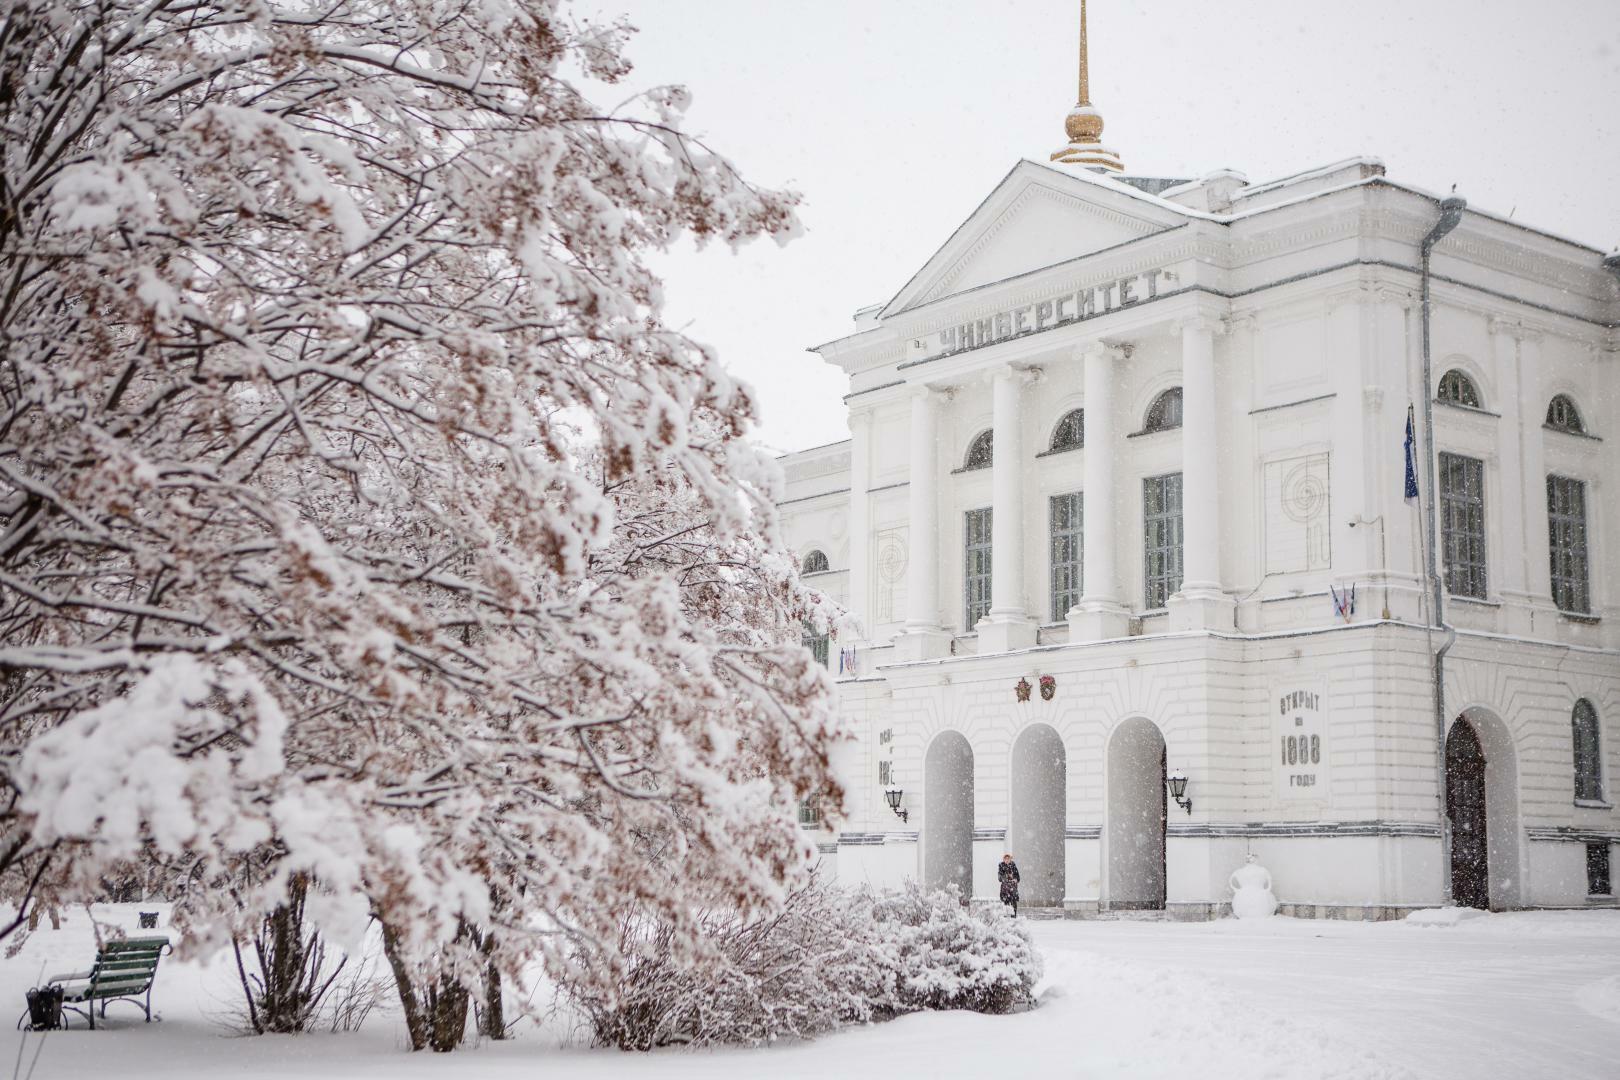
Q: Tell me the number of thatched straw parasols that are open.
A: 0